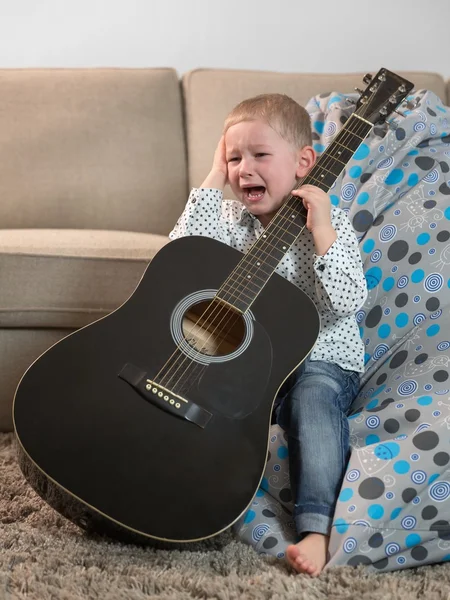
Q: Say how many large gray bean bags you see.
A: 1